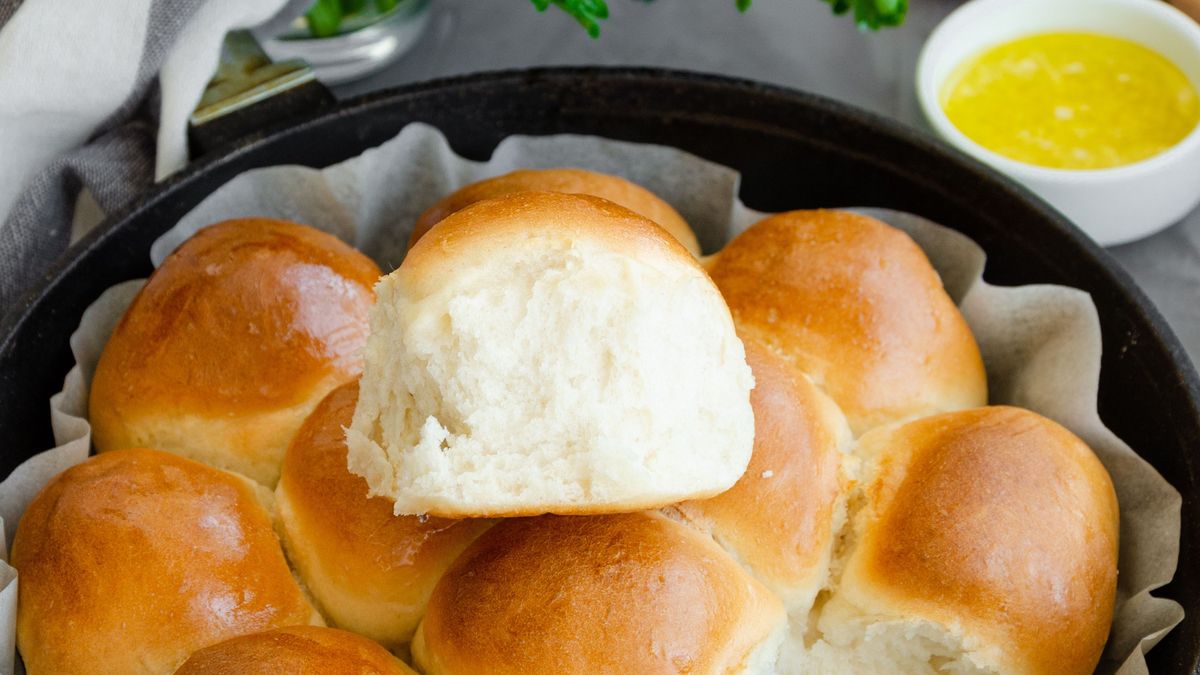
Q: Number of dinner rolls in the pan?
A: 10